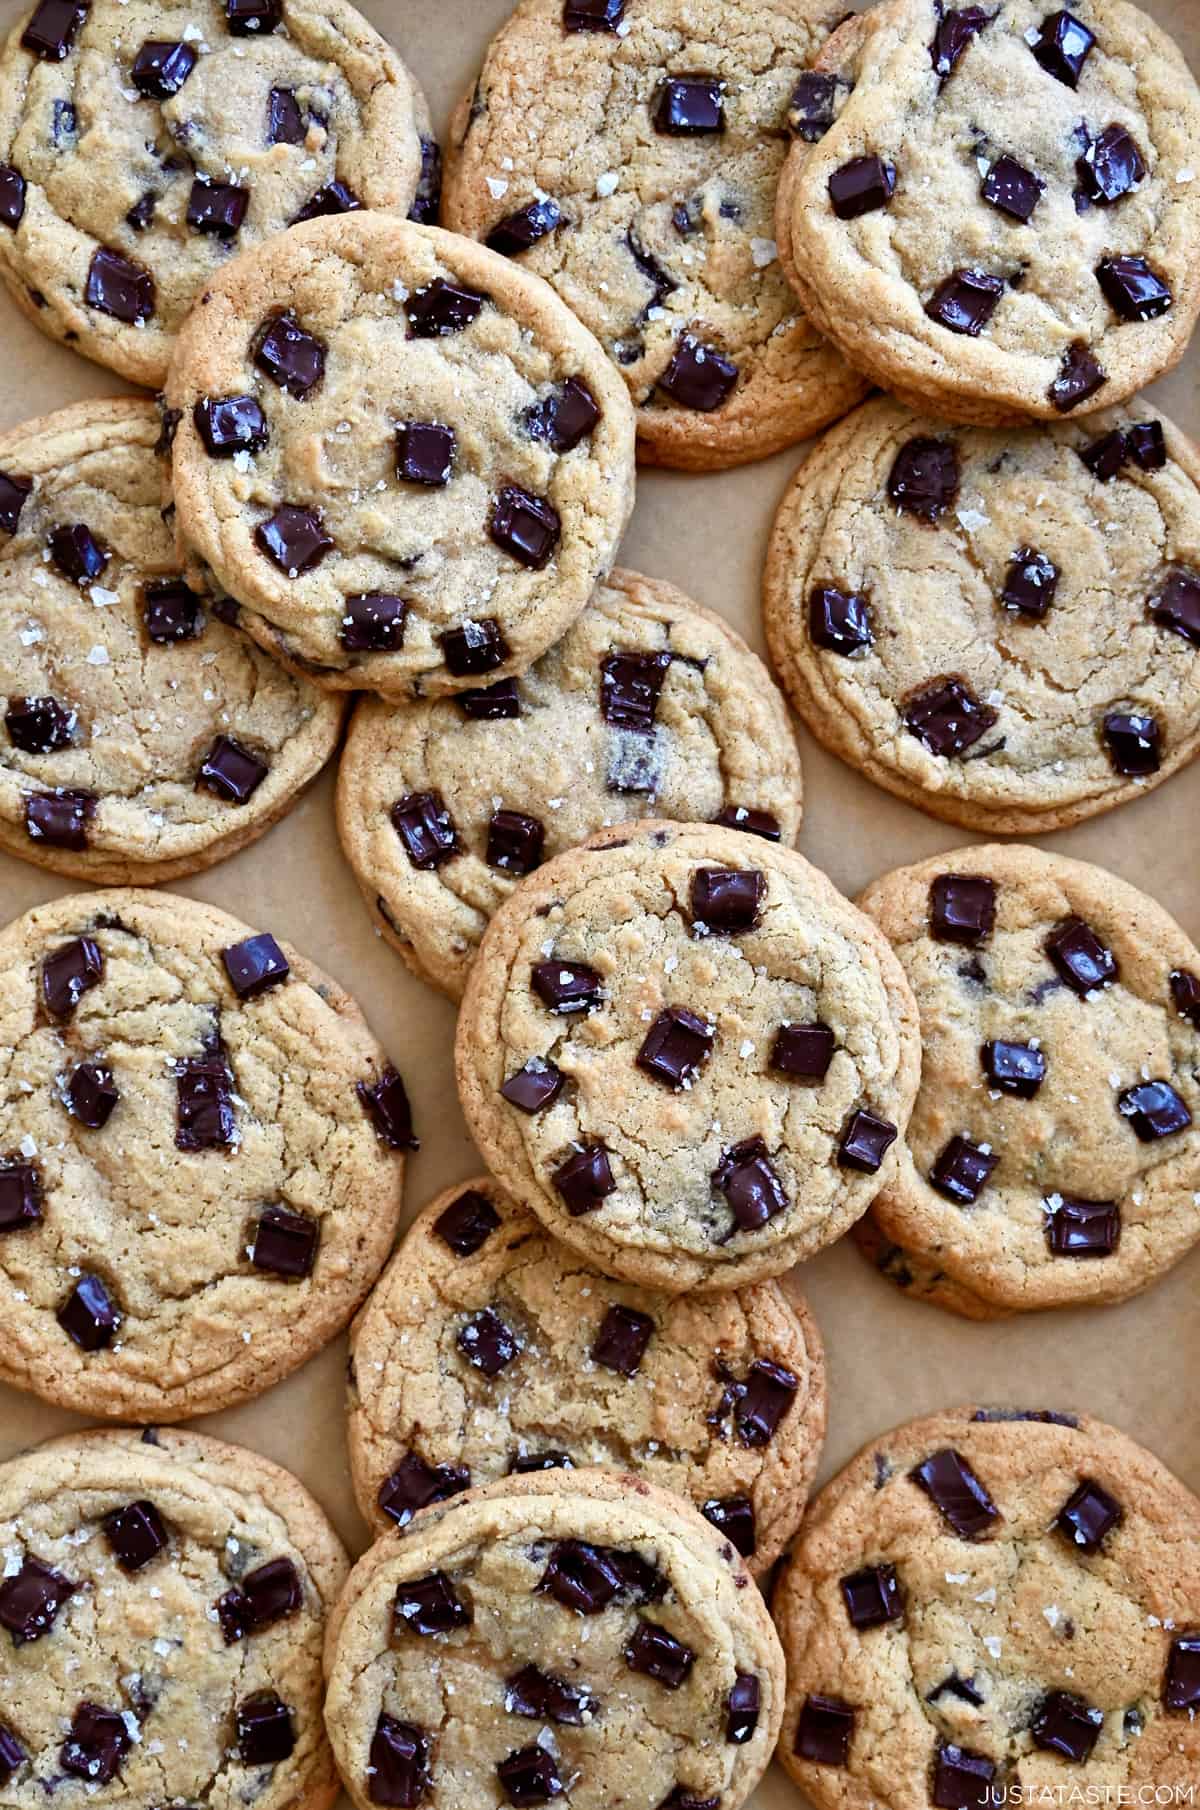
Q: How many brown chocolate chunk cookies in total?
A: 14